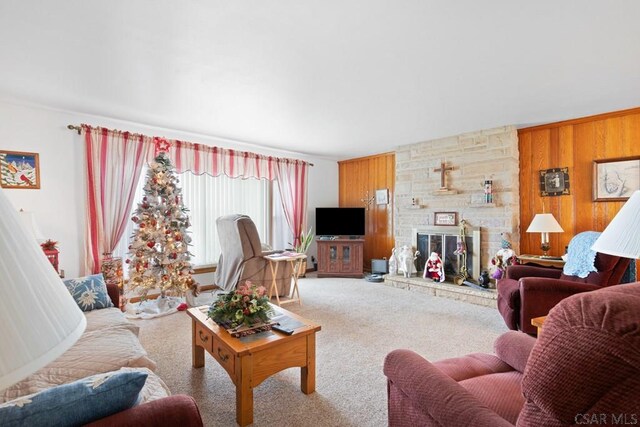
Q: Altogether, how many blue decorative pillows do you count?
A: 2